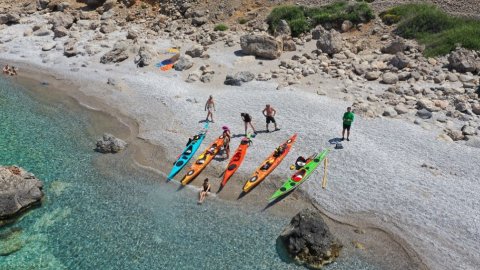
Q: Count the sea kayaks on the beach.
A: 5